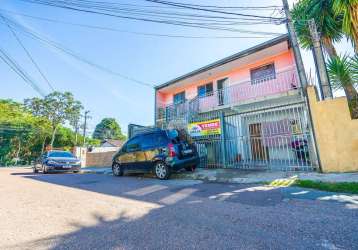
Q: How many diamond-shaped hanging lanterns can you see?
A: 0